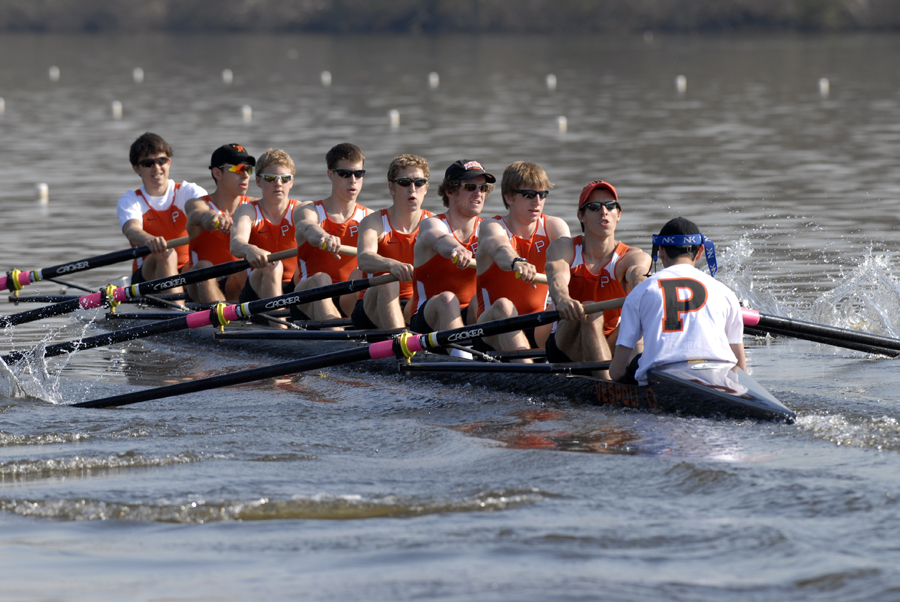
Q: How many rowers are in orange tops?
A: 8